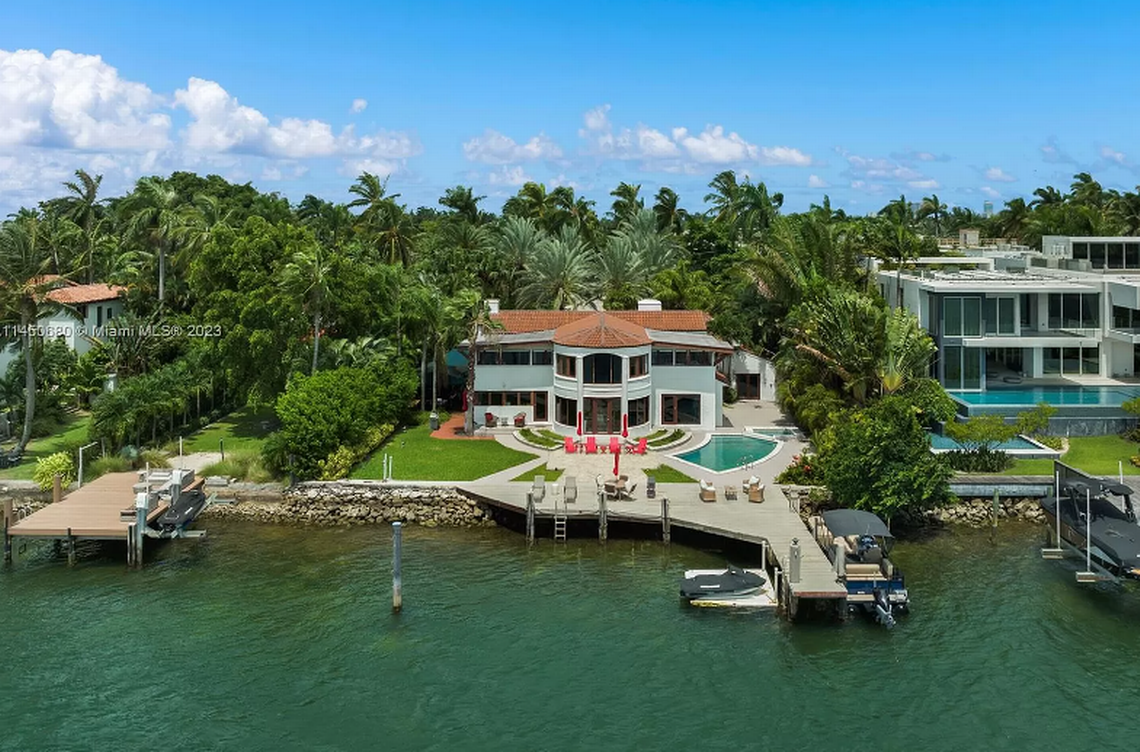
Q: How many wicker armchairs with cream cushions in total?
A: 3